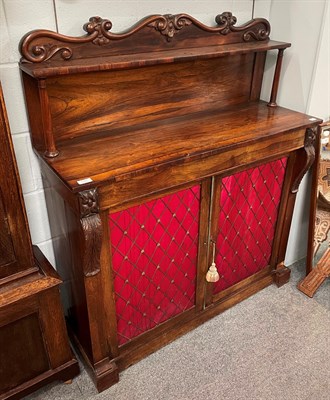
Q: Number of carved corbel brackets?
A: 2